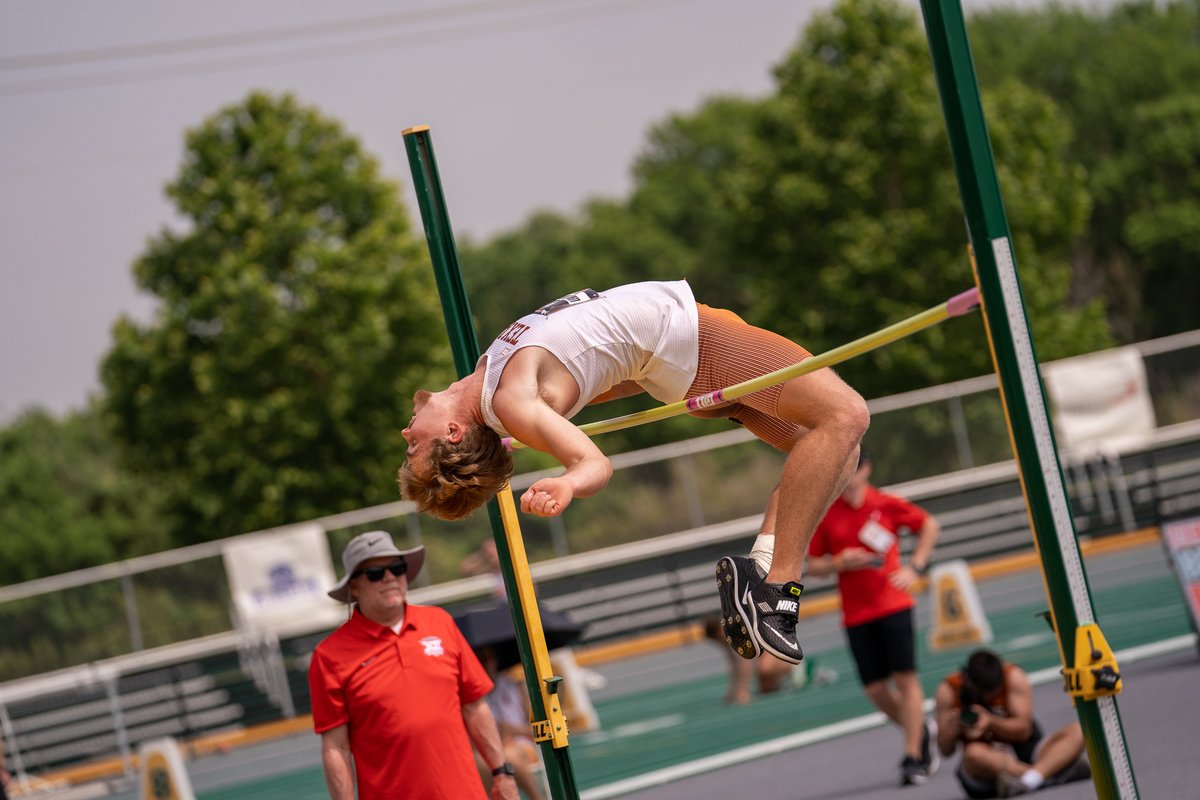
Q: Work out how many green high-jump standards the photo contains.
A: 2